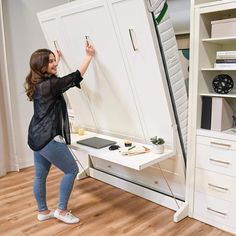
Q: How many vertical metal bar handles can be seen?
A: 3